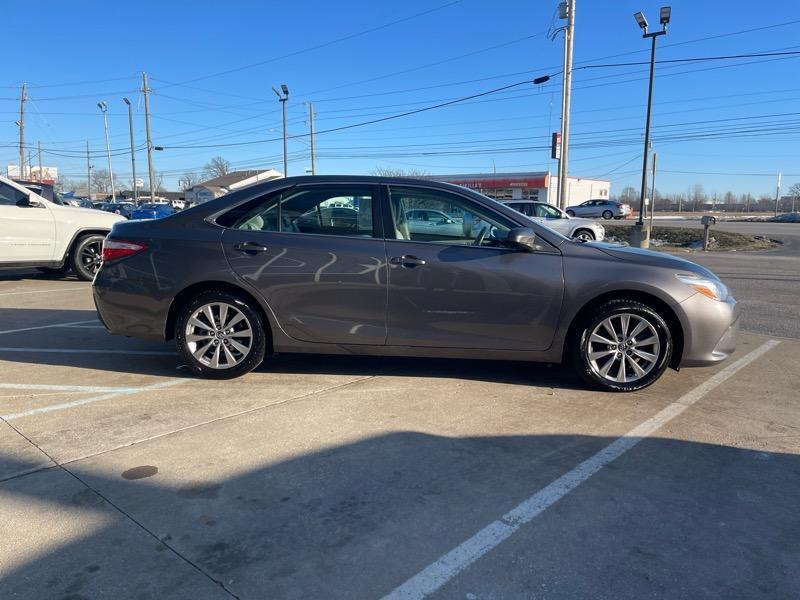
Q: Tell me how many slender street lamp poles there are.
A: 4